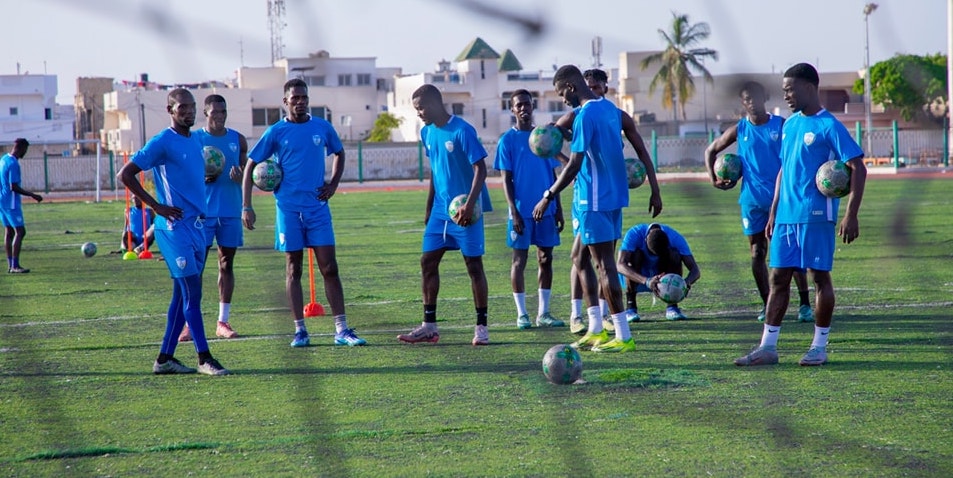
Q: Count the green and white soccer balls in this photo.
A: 10